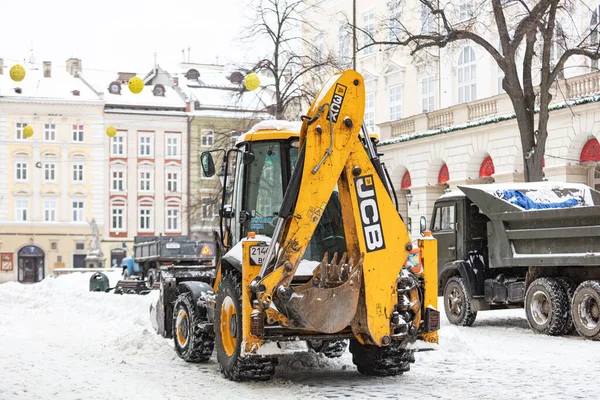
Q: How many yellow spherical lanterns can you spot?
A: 5